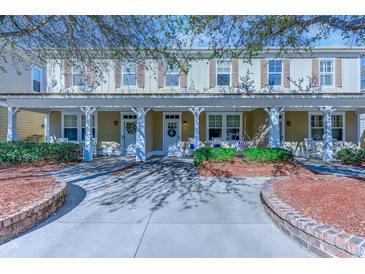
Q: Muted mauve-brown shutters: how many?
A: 12